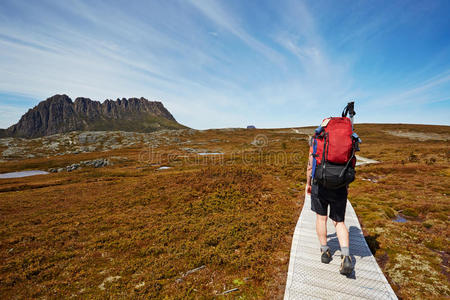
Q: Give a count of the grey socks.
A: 2